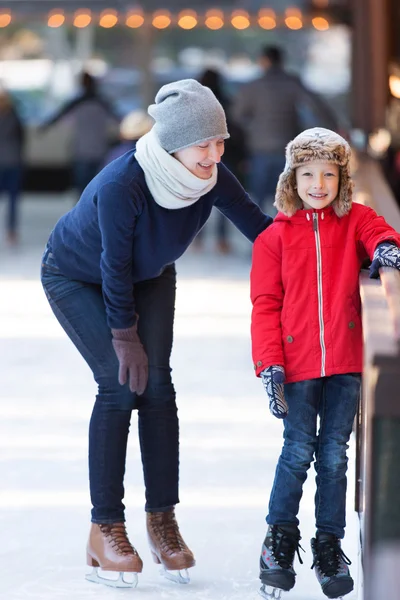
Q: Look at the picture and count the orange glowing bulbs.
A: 12